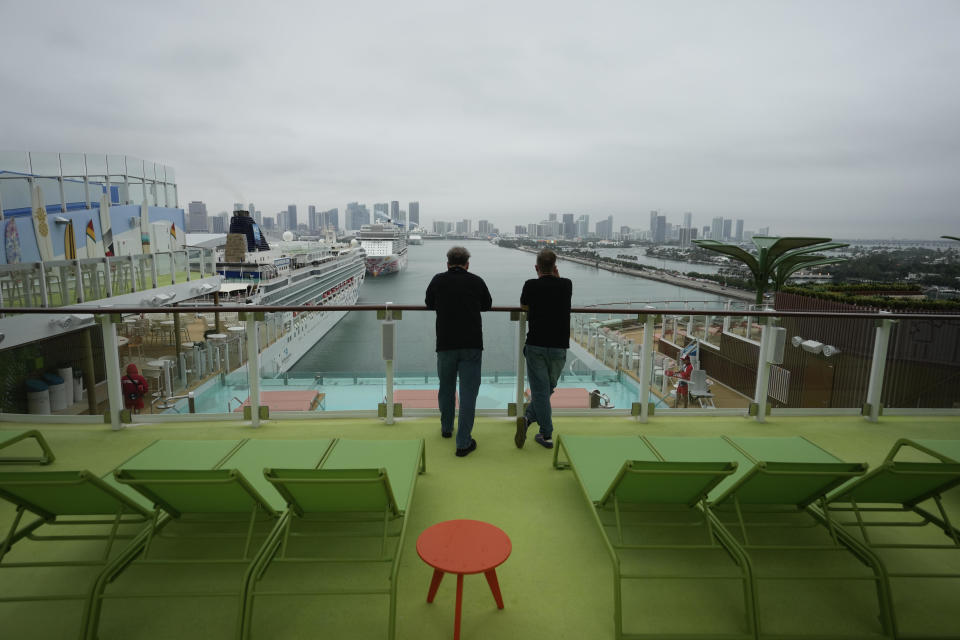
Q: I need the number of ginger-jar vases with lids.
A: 0